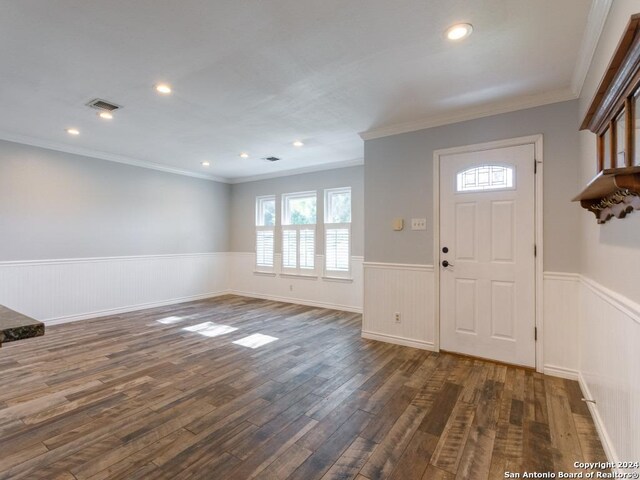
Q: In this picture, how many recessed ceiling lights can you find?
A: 7